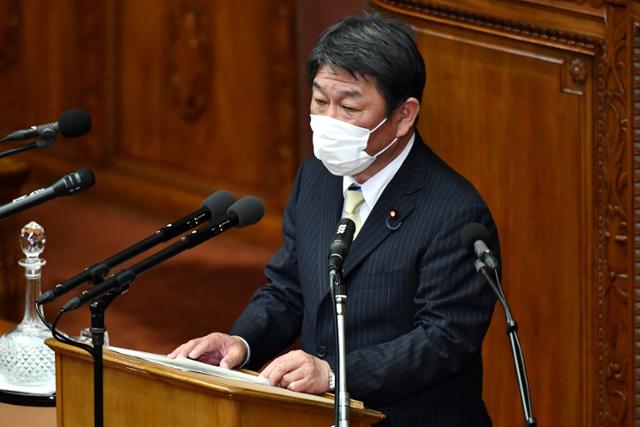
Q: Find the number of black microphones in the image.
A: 6